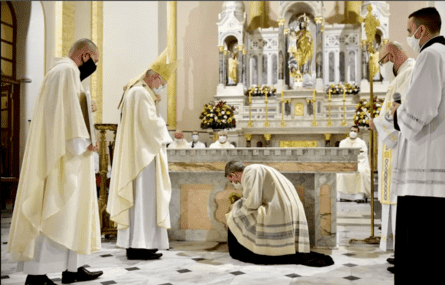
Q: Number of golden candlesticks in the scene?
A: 6